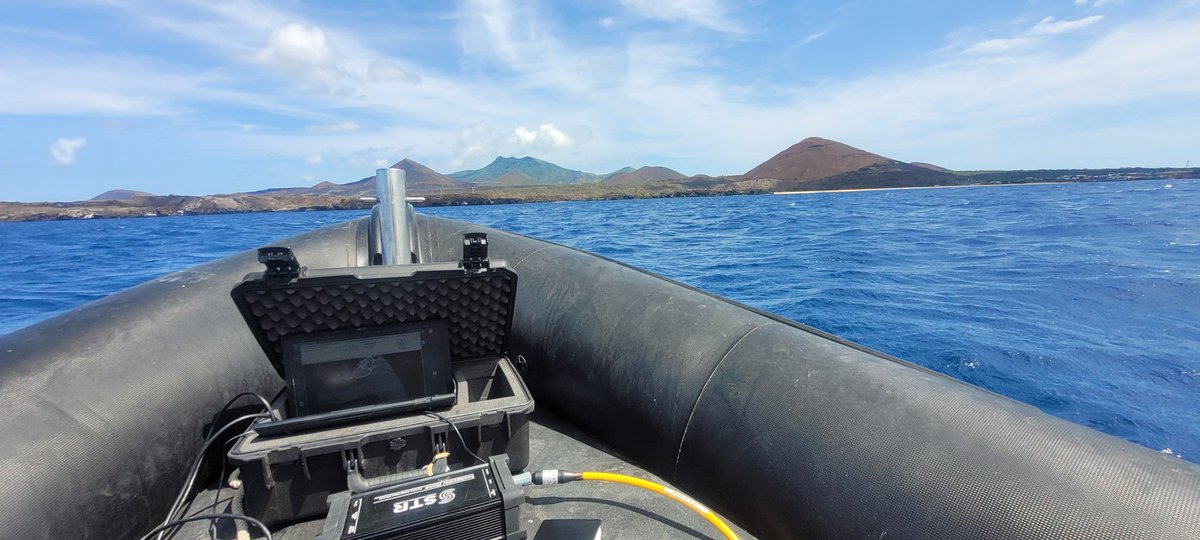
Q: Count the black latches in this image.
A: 2